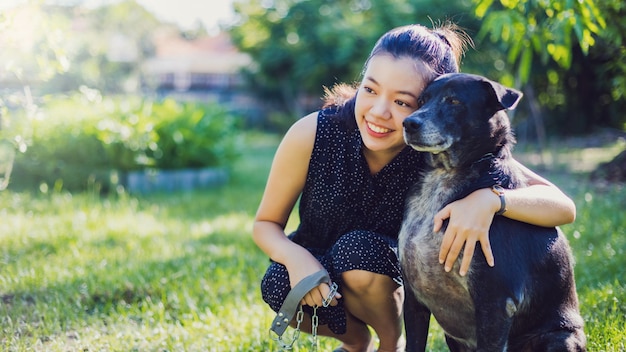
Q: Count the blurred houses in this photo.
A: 1